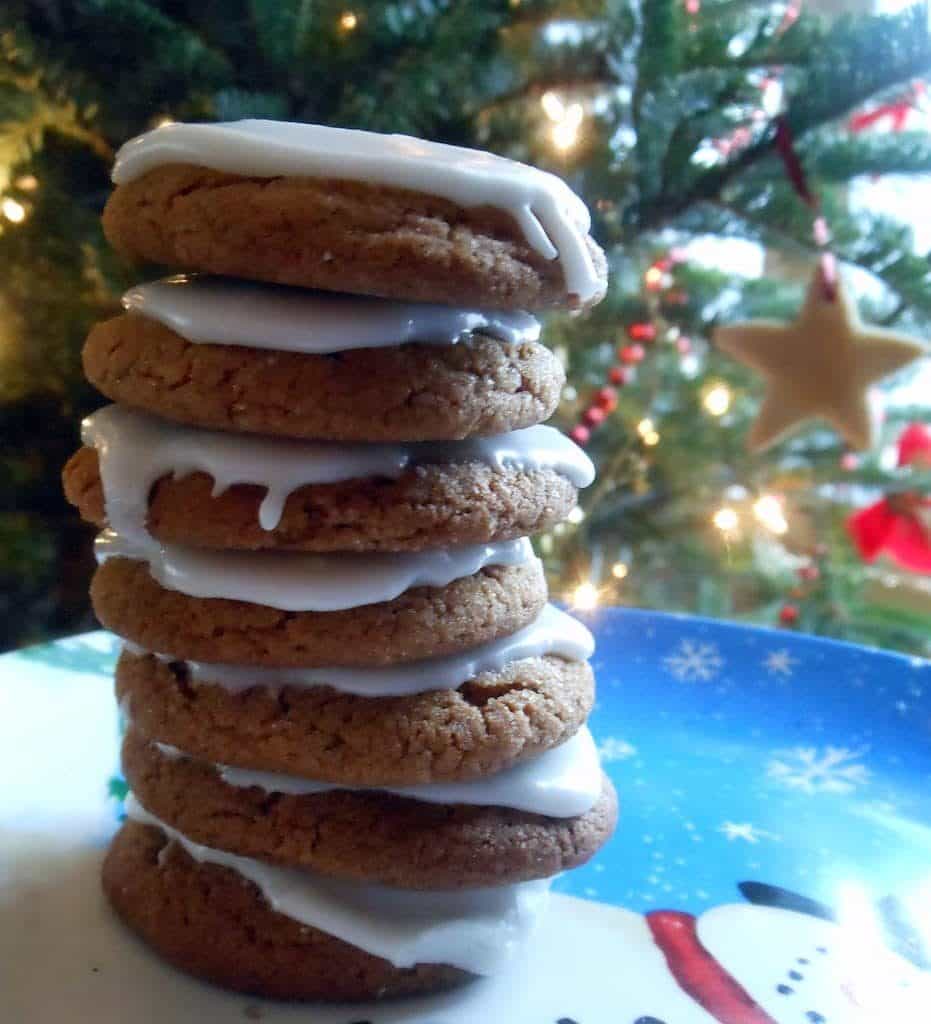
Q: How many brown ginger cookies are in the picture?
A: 7